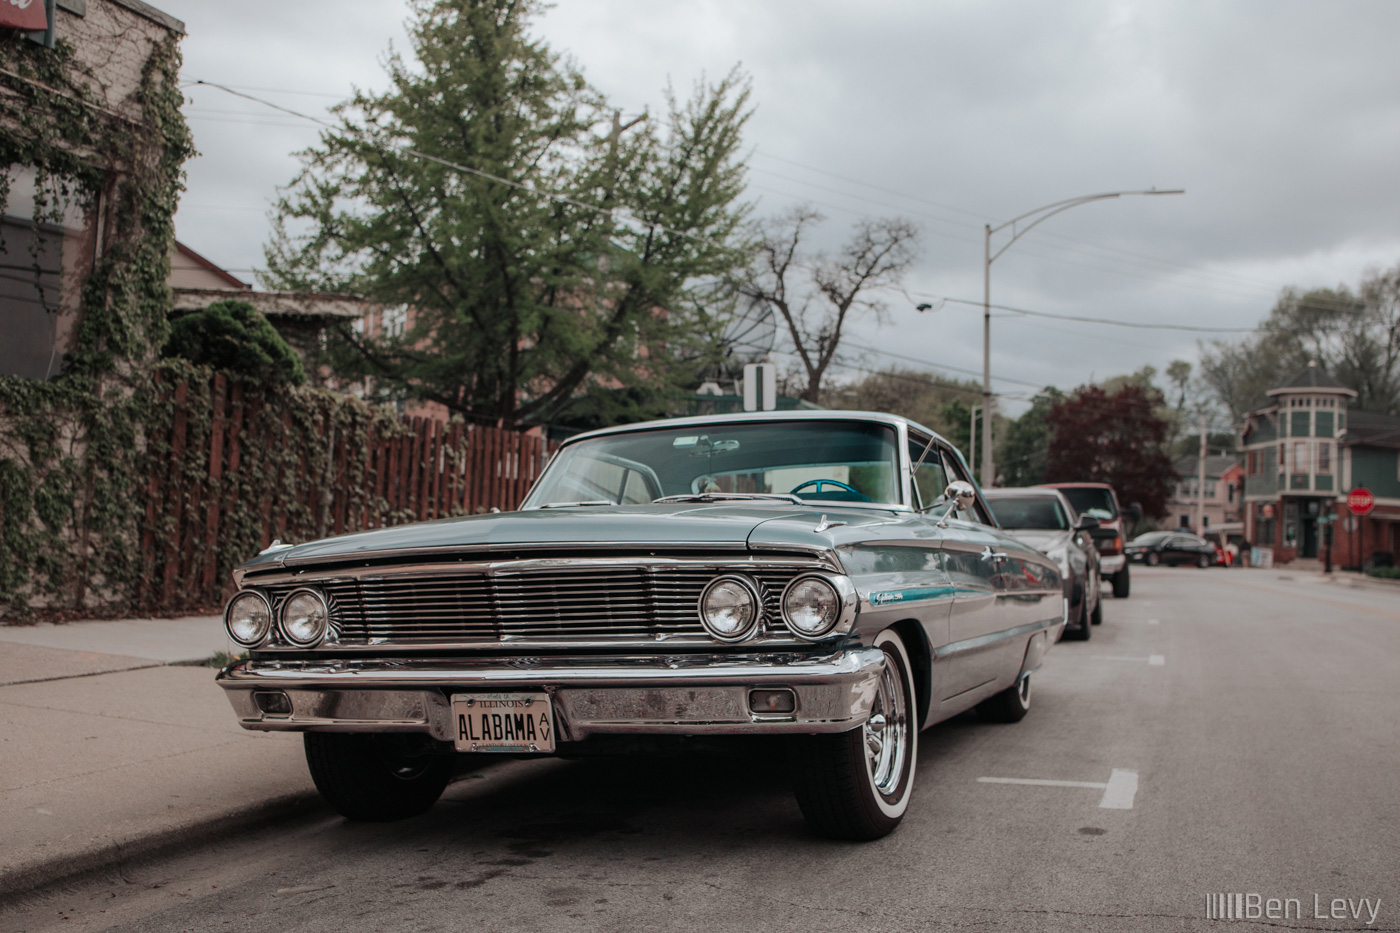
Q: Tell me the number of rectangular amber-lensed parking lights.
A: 2